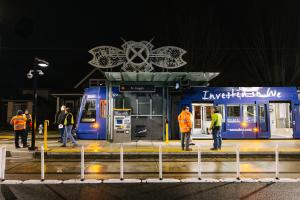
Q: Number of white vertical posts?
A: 8